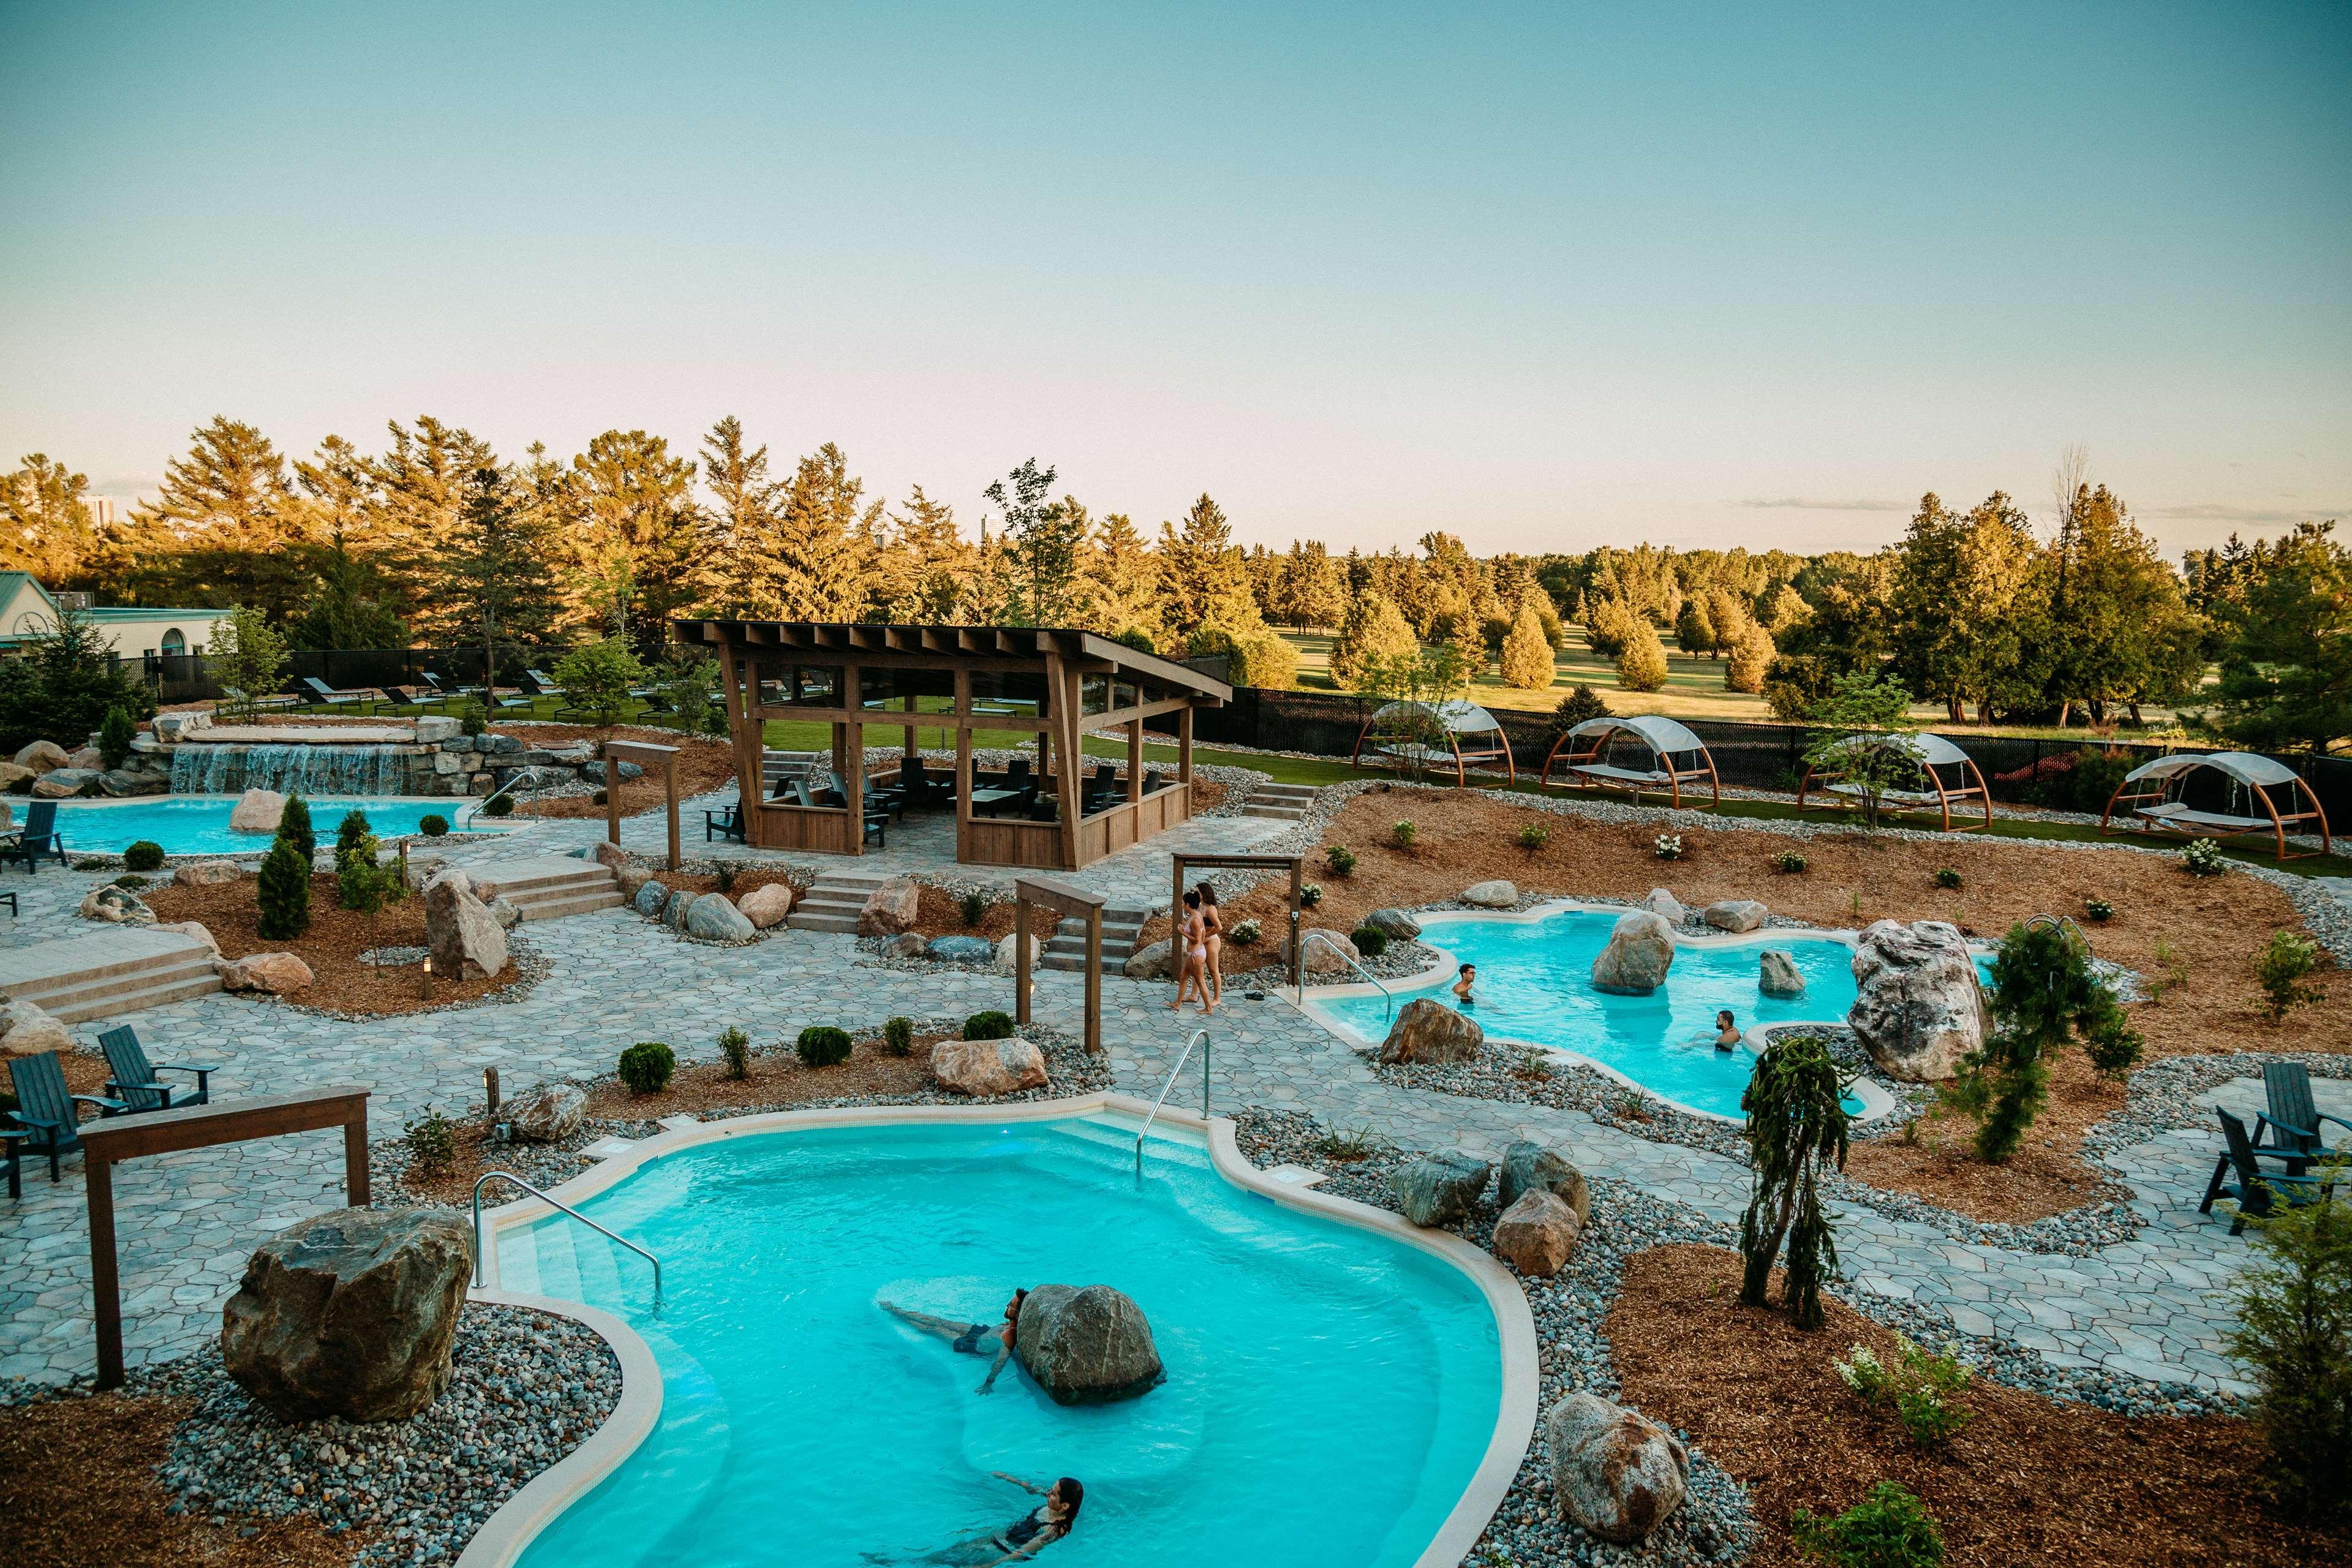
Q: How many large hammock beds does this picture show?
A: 4